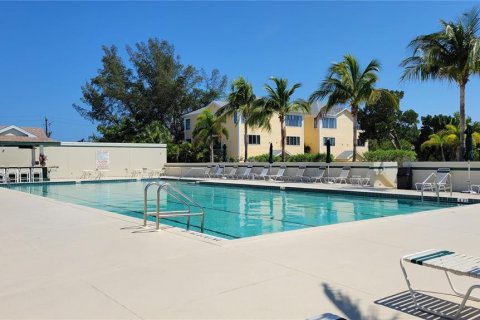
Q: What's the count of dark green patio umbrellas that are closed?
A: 4